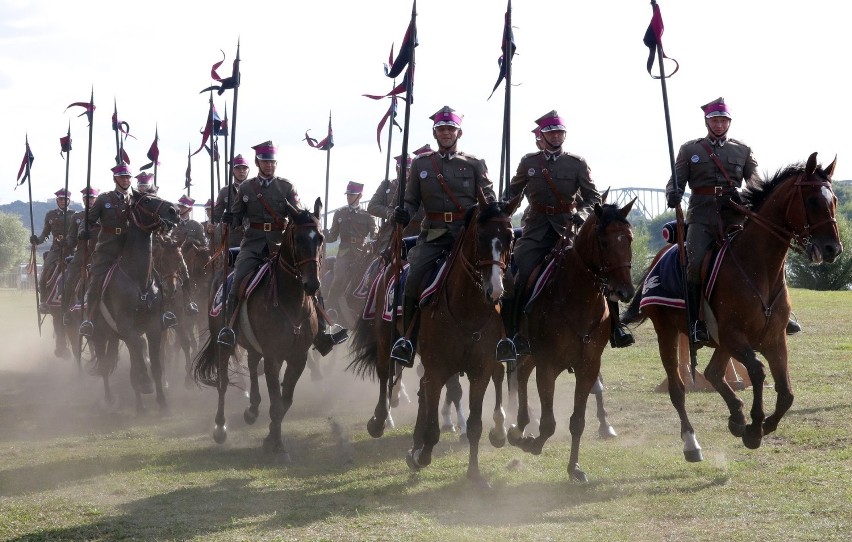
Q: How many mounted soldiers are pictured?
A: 15